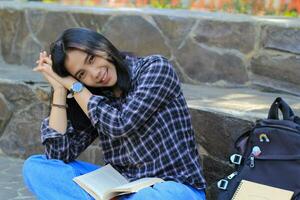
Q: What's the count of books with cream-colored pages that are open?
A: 1